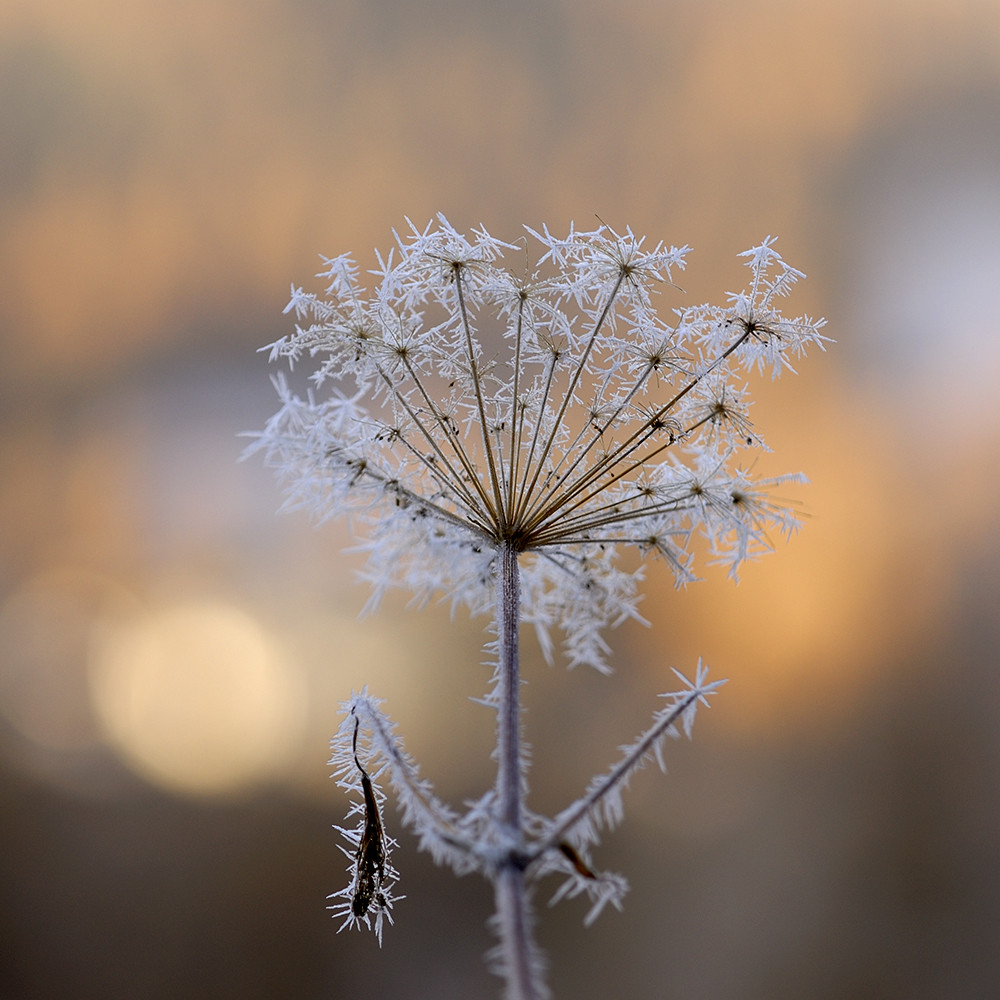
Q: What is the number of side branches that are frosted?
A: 2